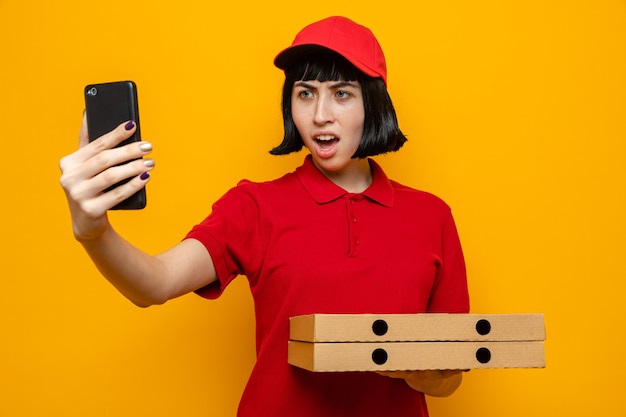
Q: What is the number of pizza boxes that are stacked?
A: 2